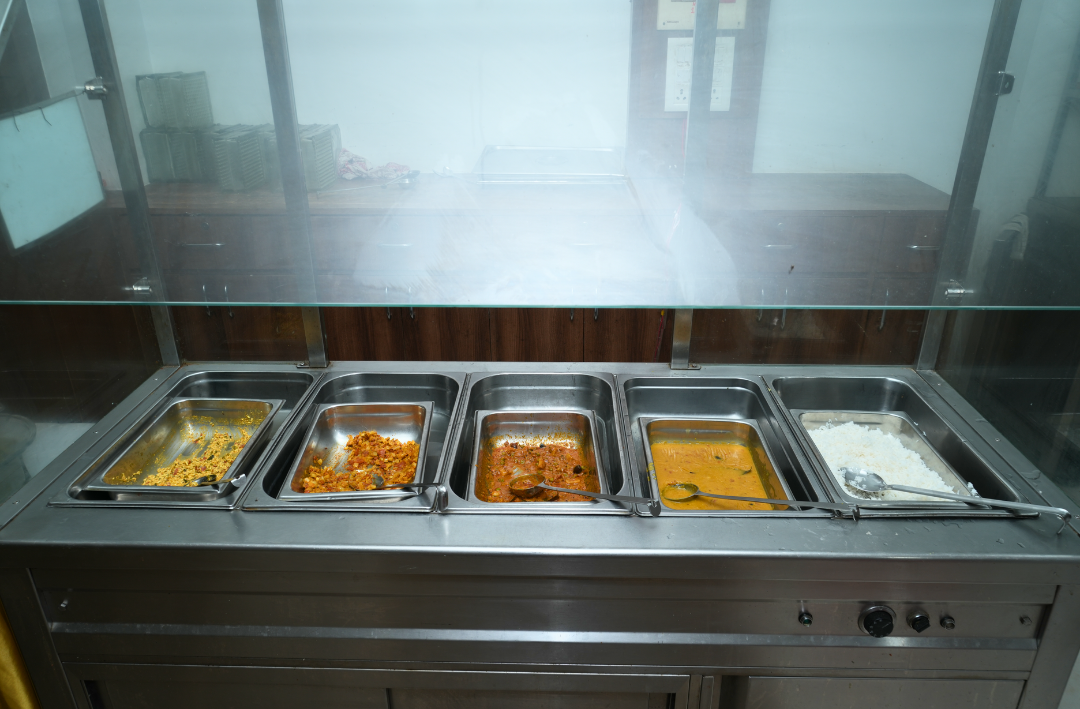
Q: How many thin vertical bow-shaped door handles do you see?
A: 9